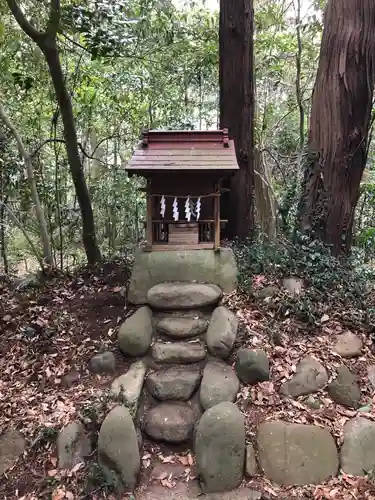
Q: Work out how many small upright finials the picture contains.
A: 2